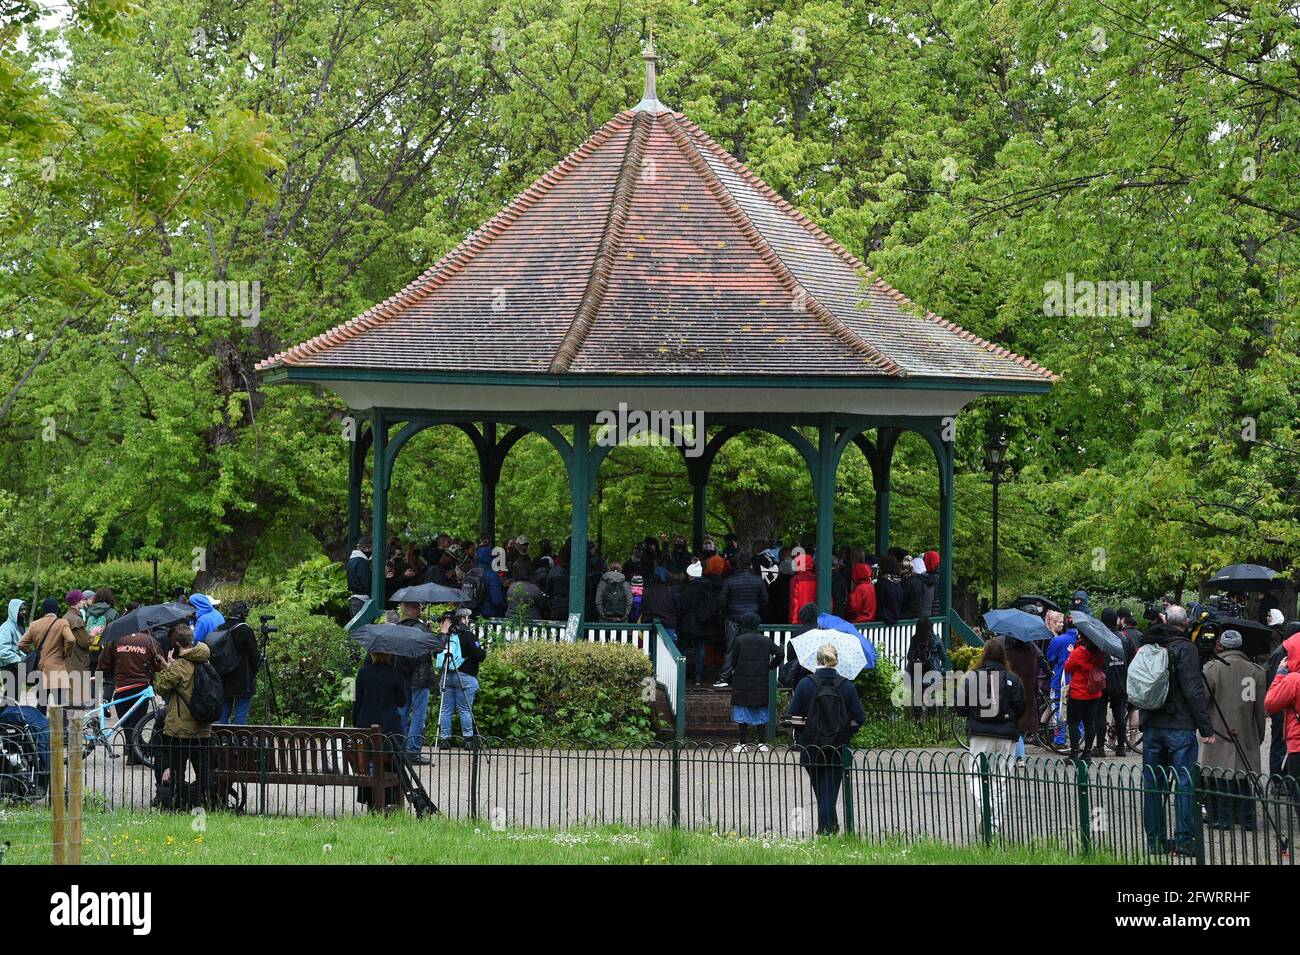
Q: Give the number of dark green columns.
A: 8